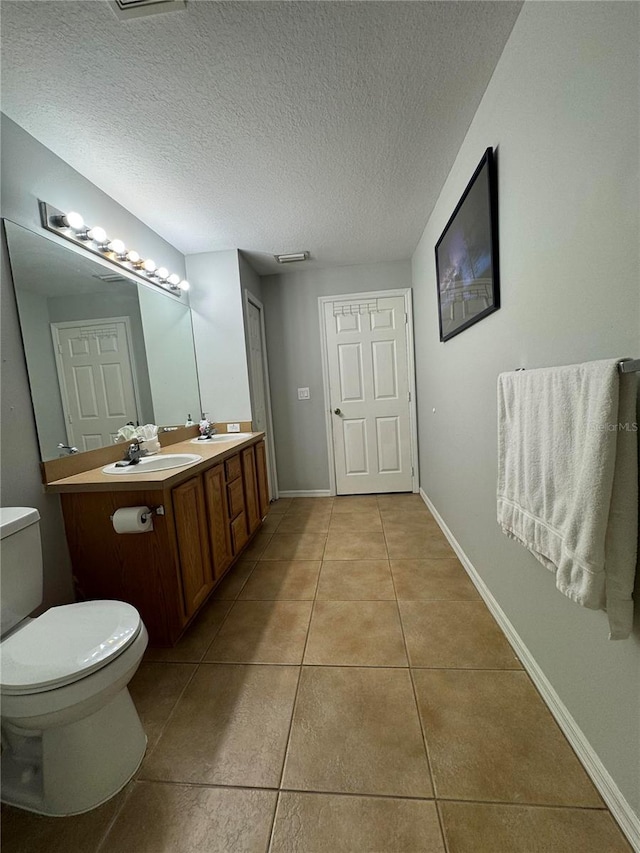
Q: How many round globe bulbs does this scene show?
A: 8